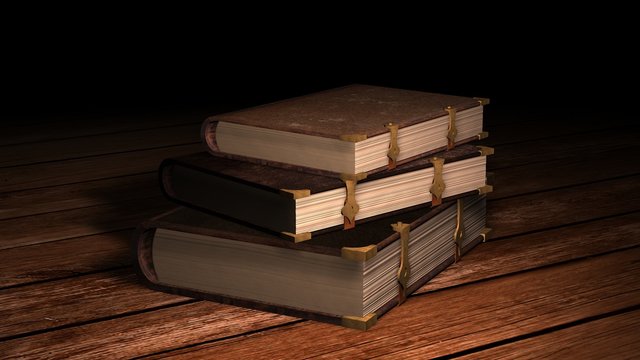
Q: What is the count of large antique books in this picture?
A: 3